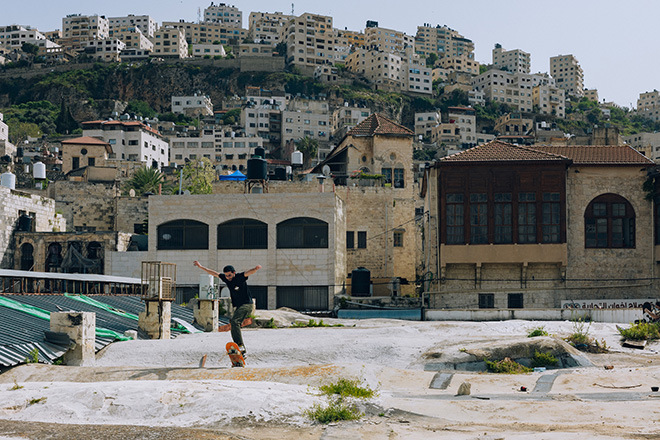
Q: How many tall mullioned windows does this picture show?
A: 5